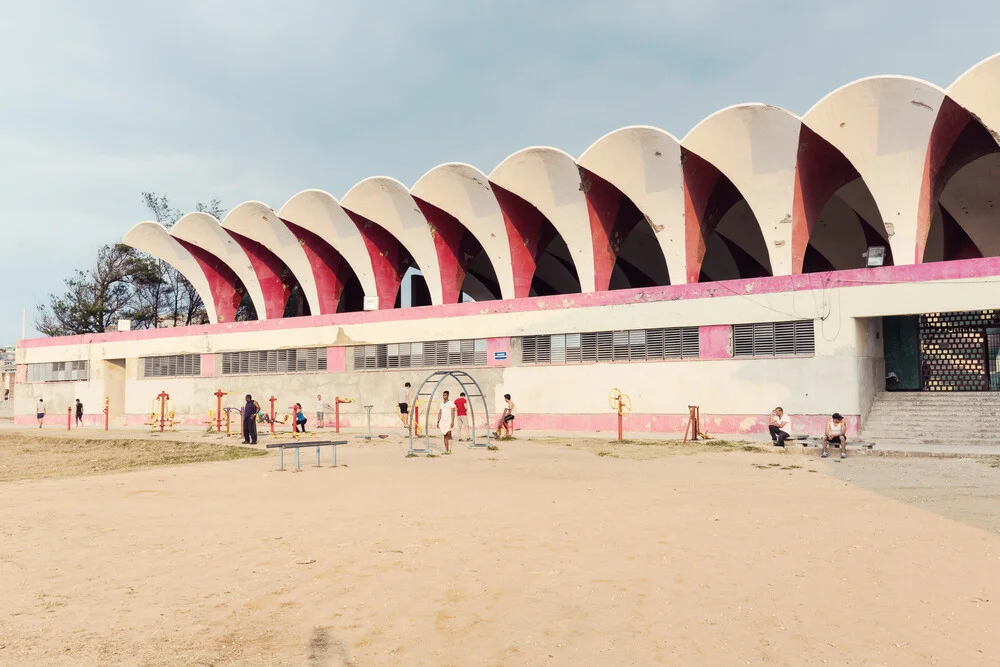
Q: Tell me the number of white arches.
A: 11